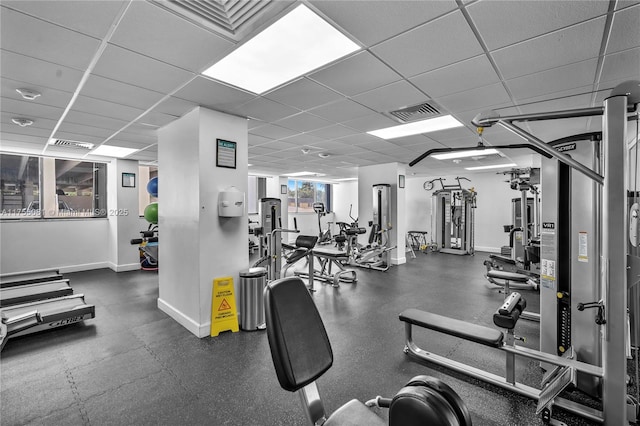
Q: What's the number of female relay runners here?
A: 0